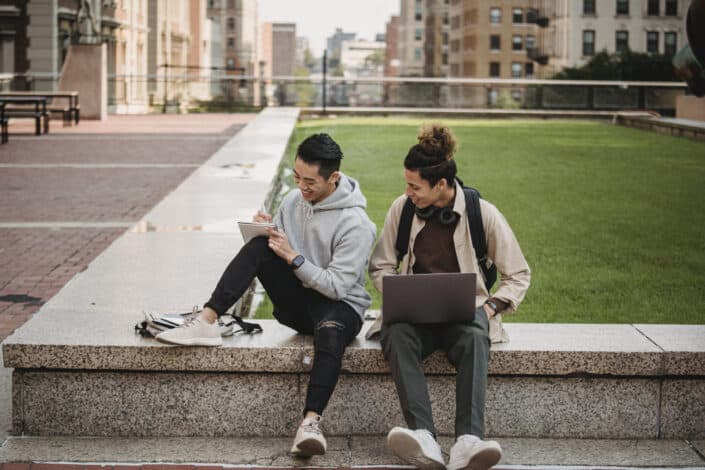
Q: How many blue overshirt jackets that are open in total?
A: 0